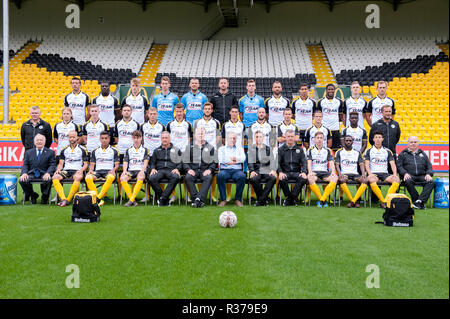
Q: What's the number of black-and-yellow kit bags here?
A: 2